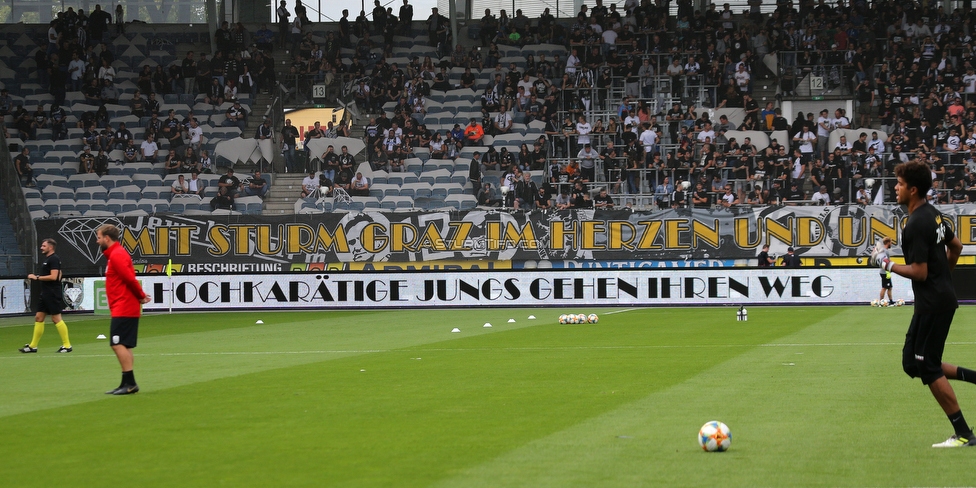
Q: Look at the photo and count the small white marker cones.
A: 6